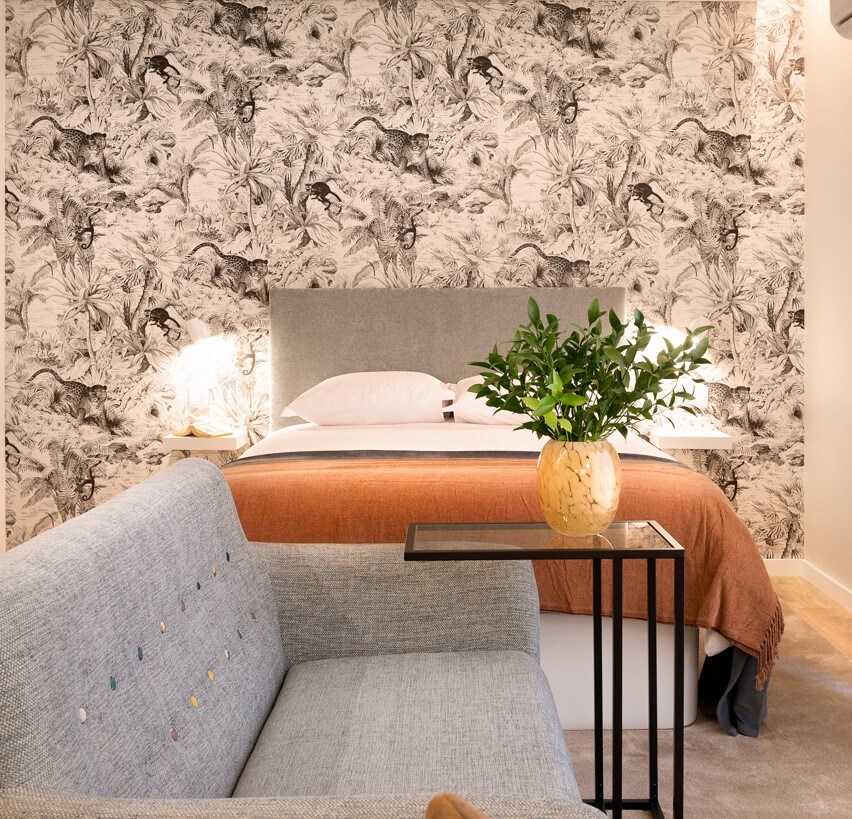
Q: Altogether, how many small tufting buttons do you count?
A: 15